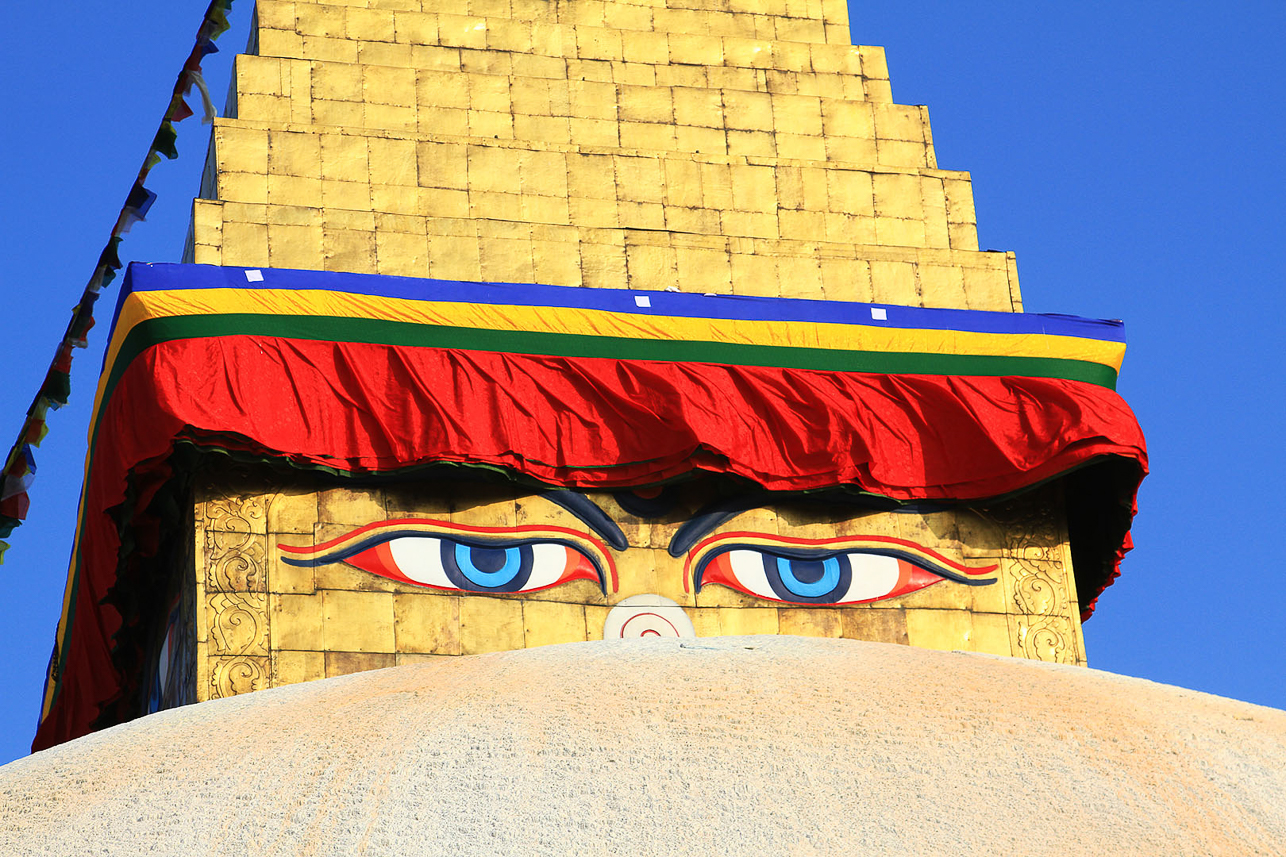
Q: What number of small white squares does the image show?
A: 3